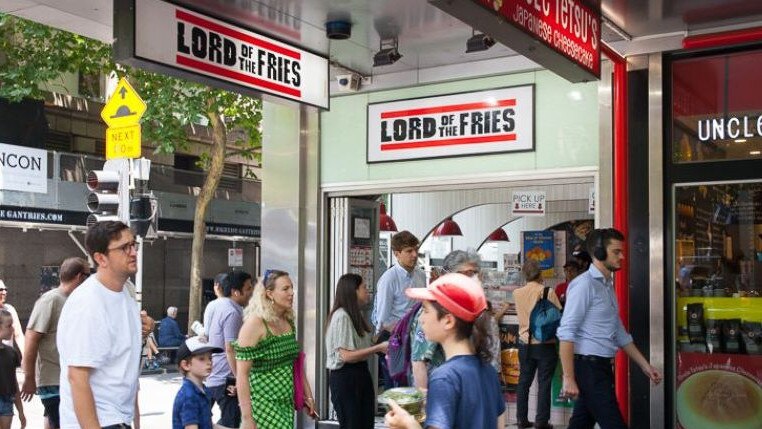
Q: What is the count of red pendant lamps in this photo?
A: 3